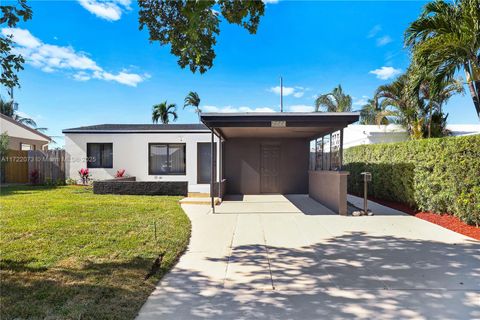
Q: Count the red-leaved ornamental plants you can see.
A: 3